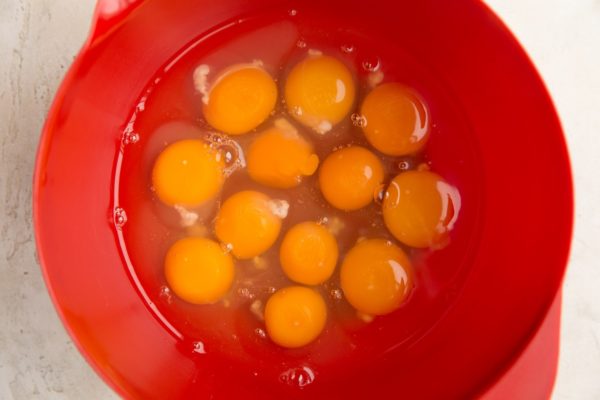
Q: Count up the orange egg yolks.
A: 12